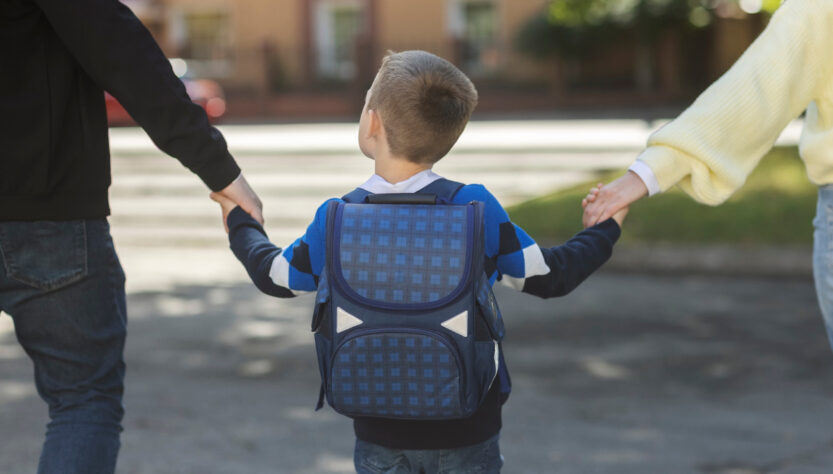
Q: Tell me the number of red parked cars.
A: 1